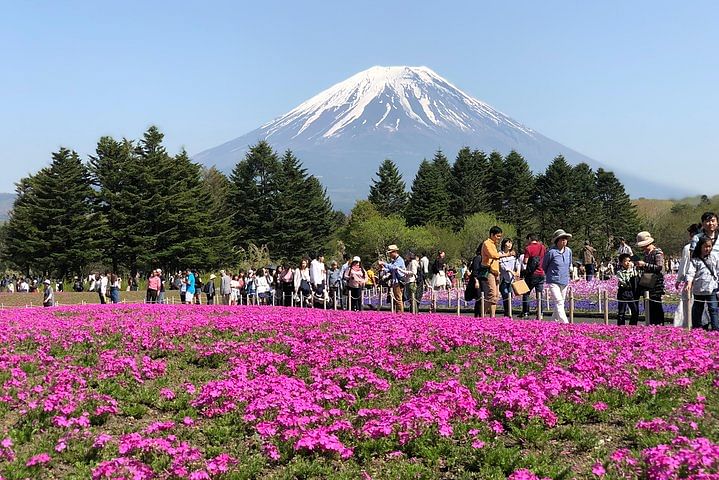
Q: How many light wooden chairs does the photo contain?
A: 0